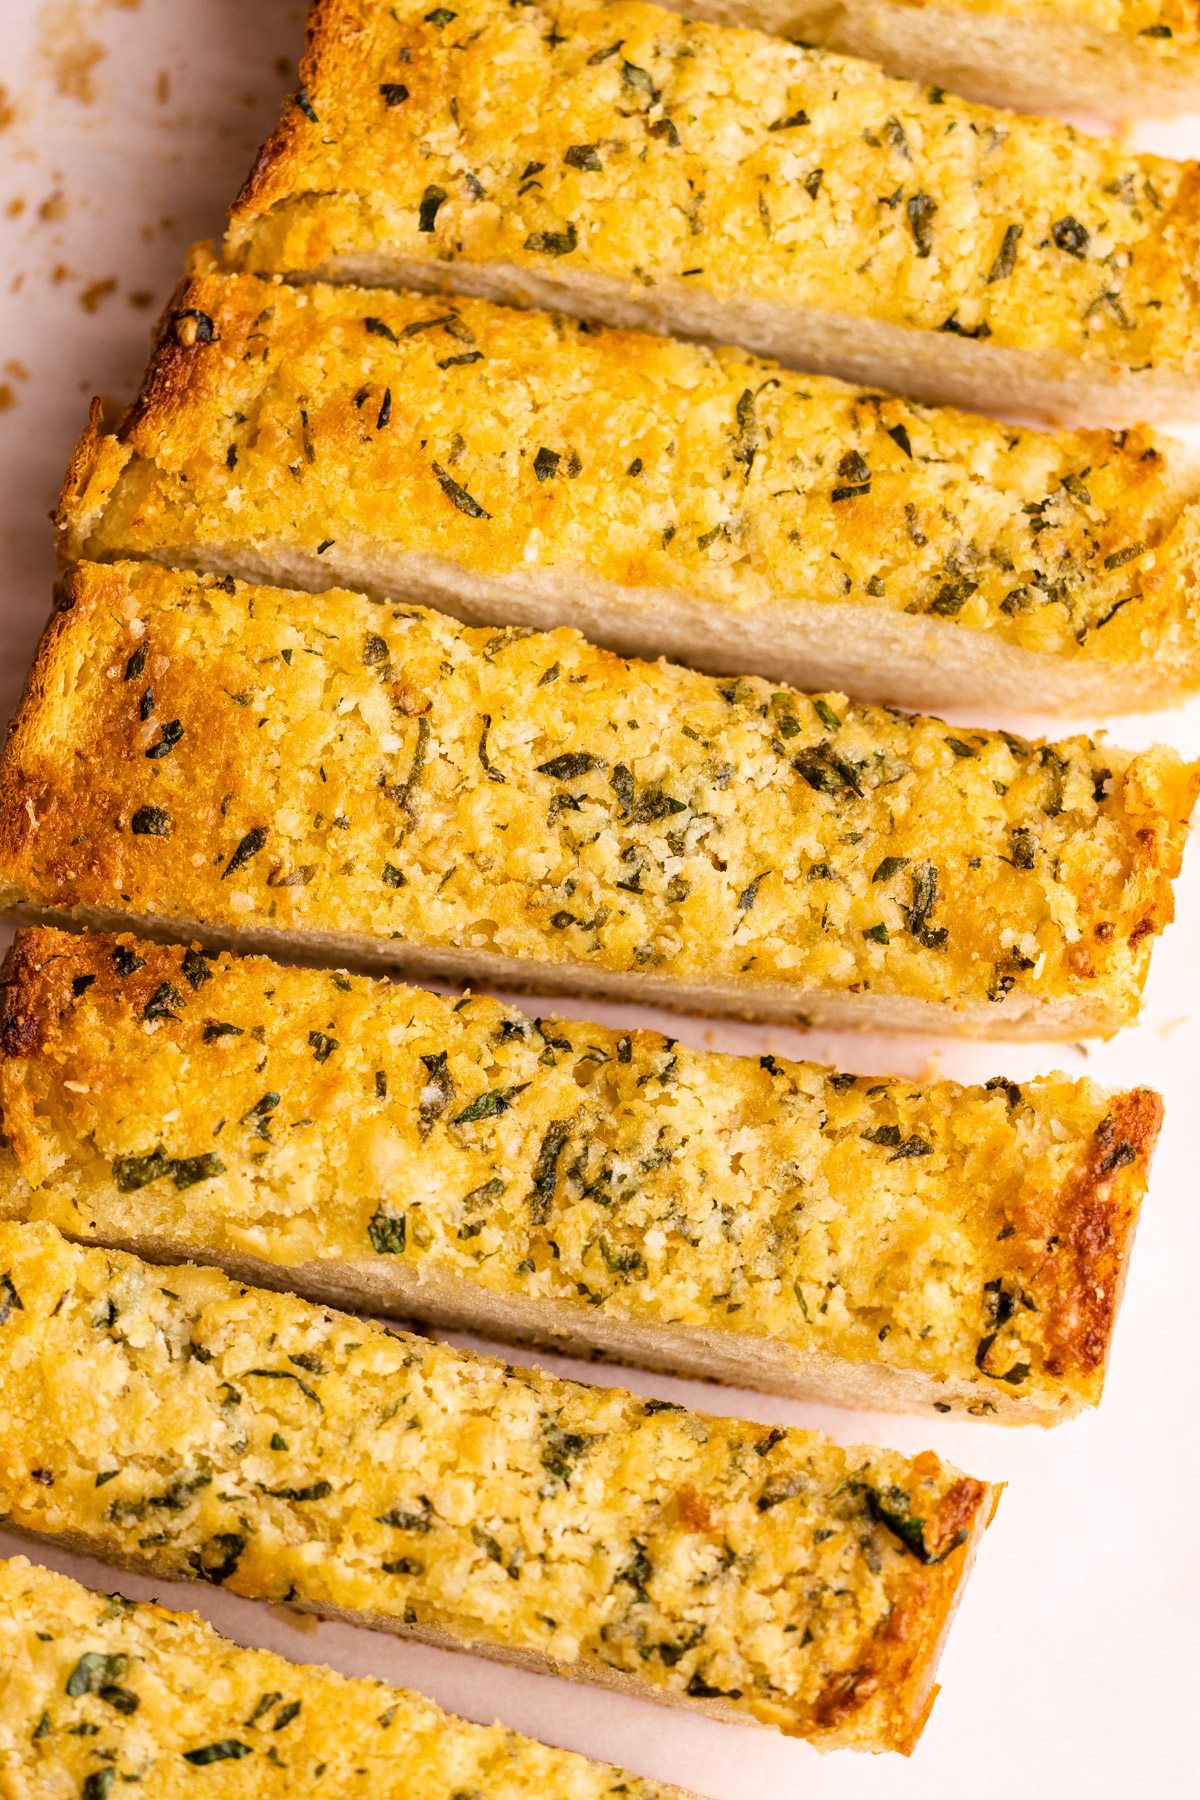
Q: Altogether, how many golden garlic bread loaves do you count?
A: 7